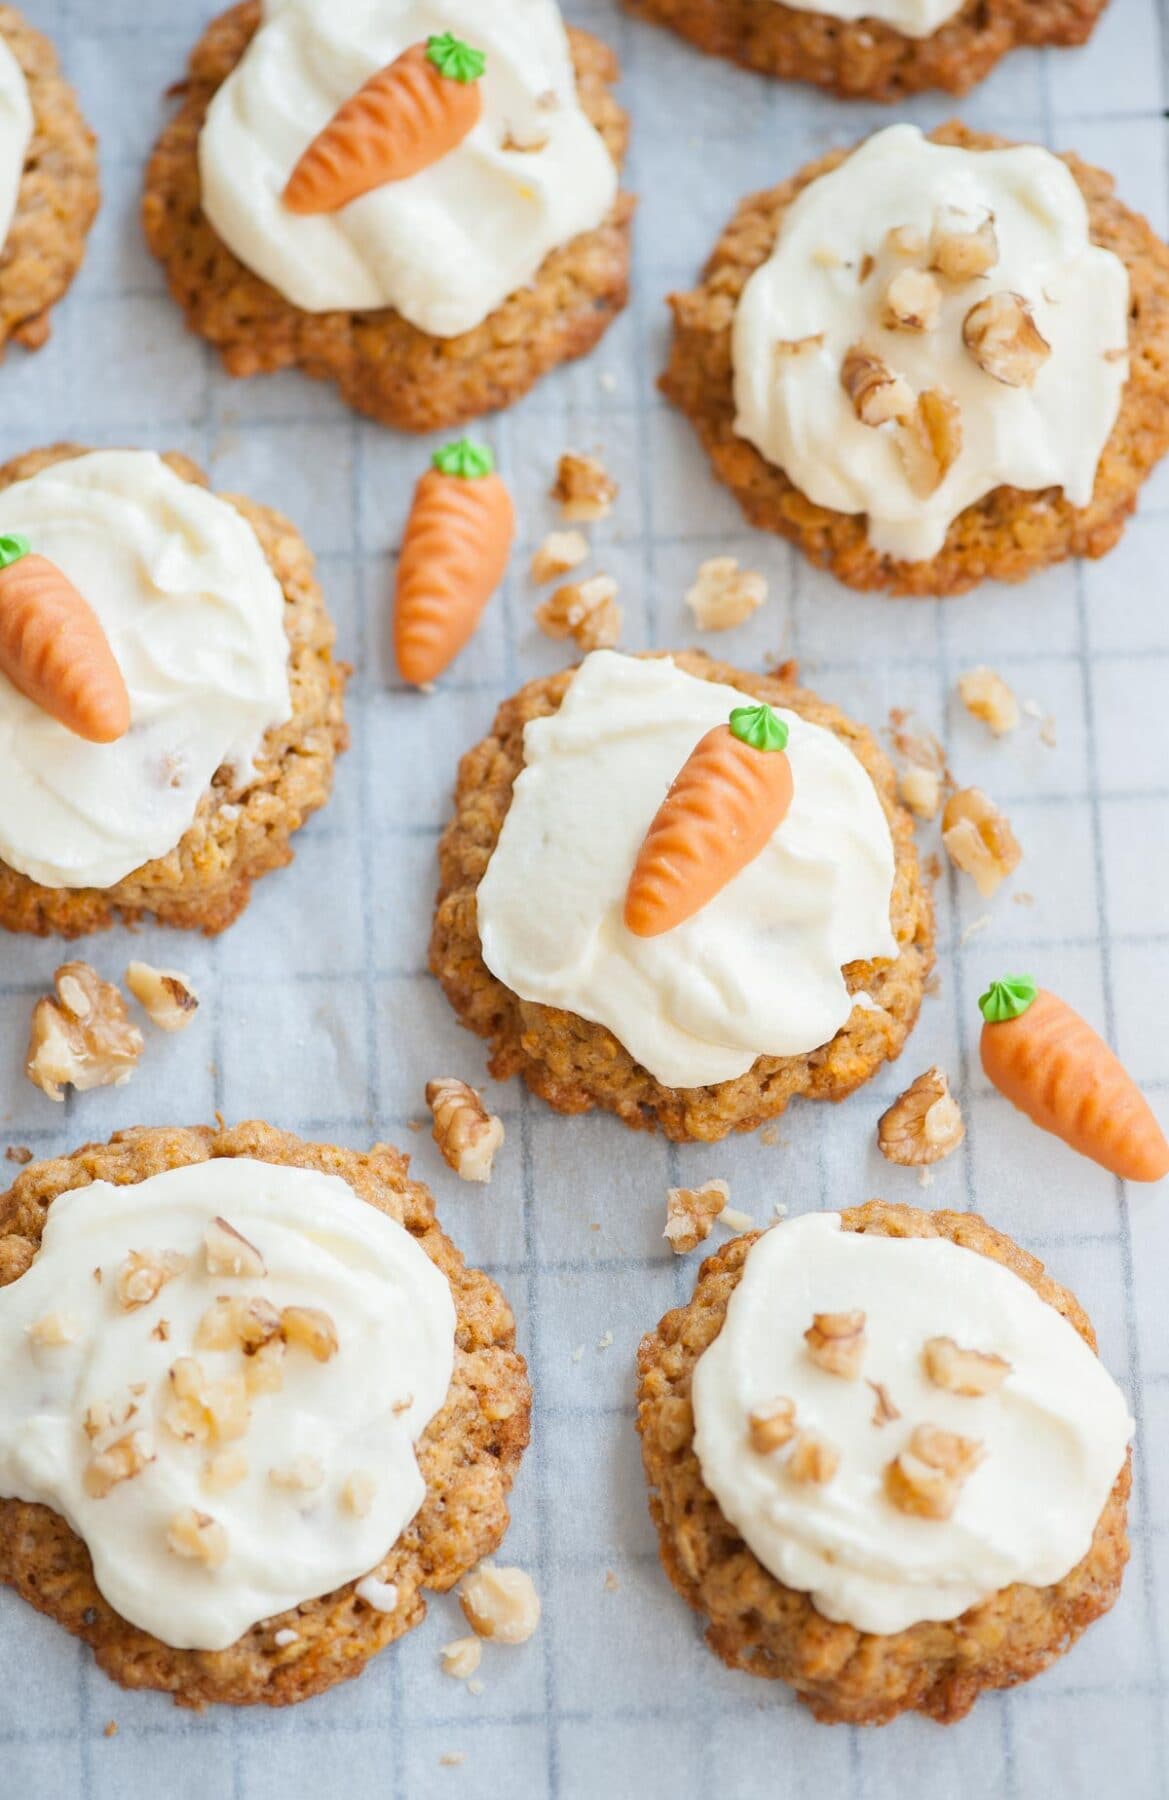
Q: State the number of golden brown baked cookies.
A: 8